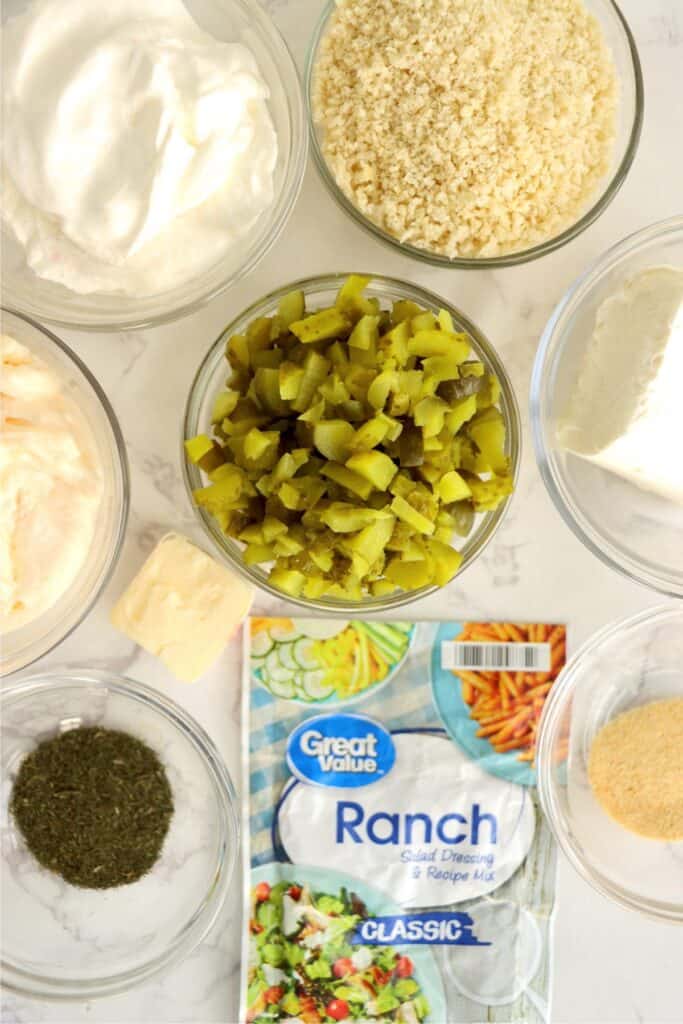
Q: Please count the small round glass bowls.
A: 7